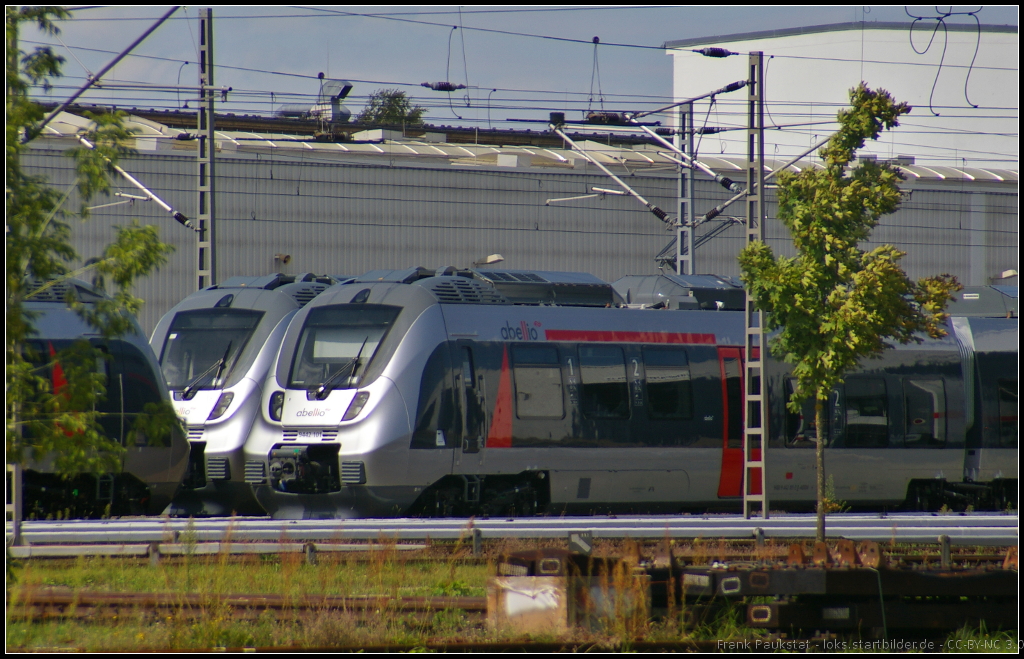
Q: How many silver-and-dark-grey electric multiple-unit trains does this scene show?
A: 3